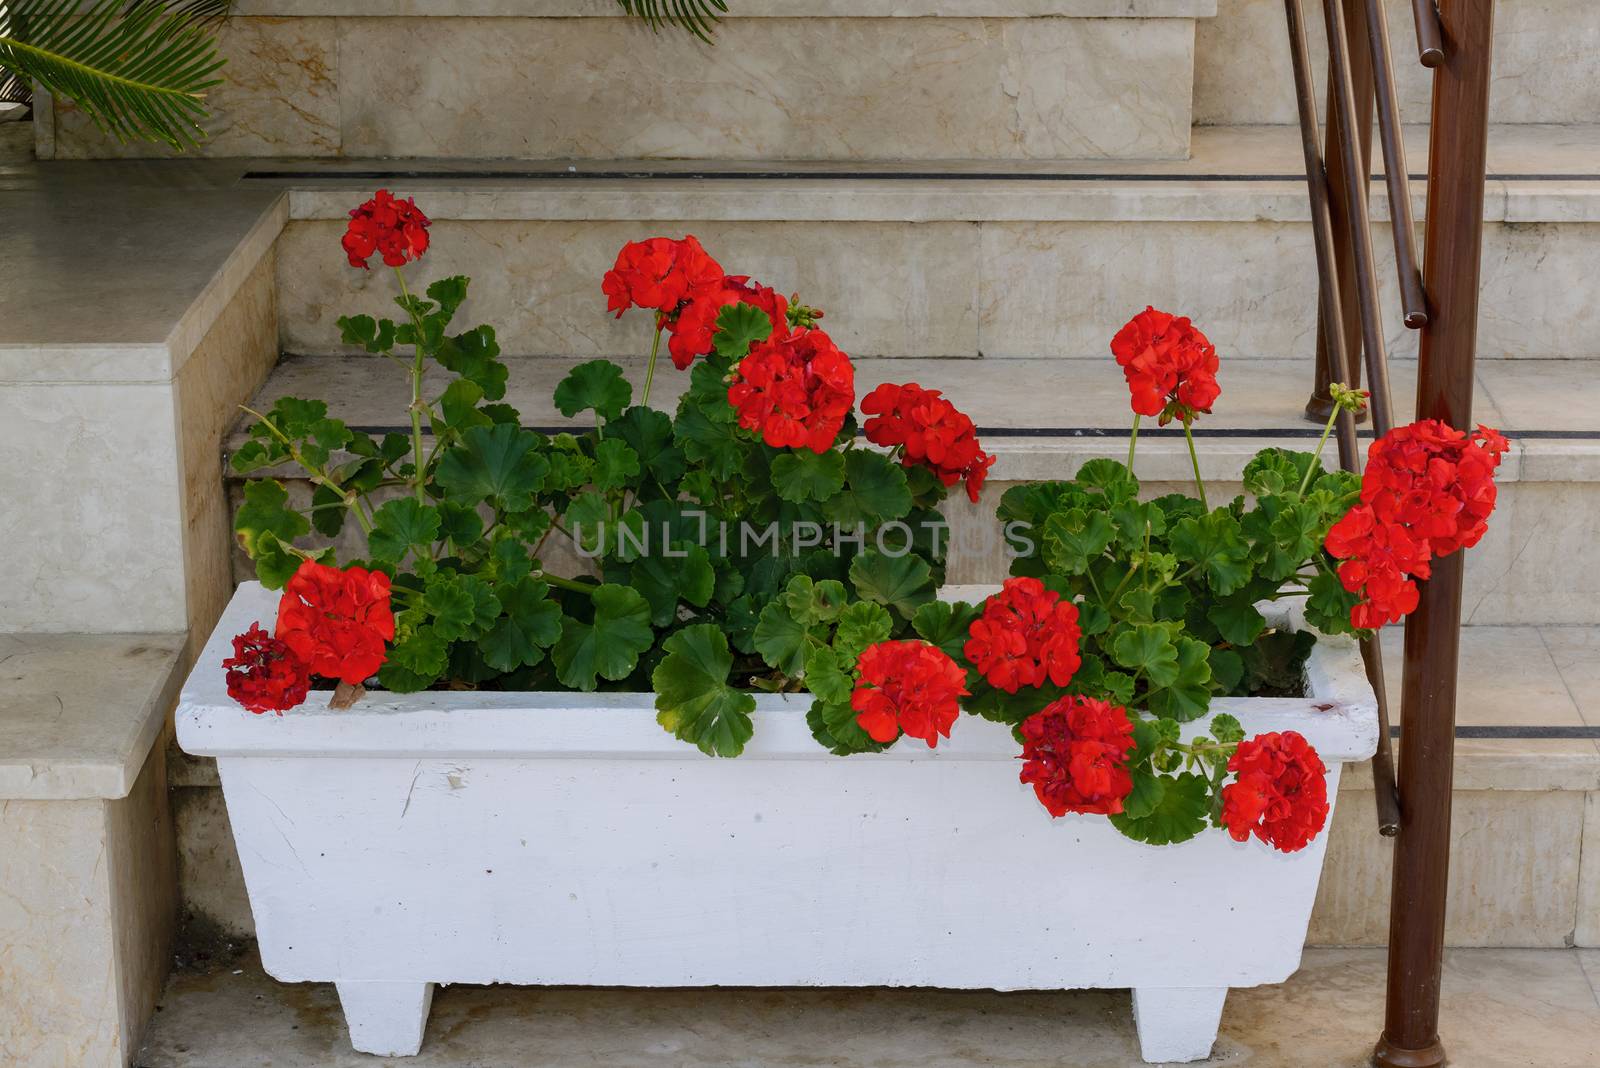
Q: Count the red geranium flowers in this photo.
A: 14